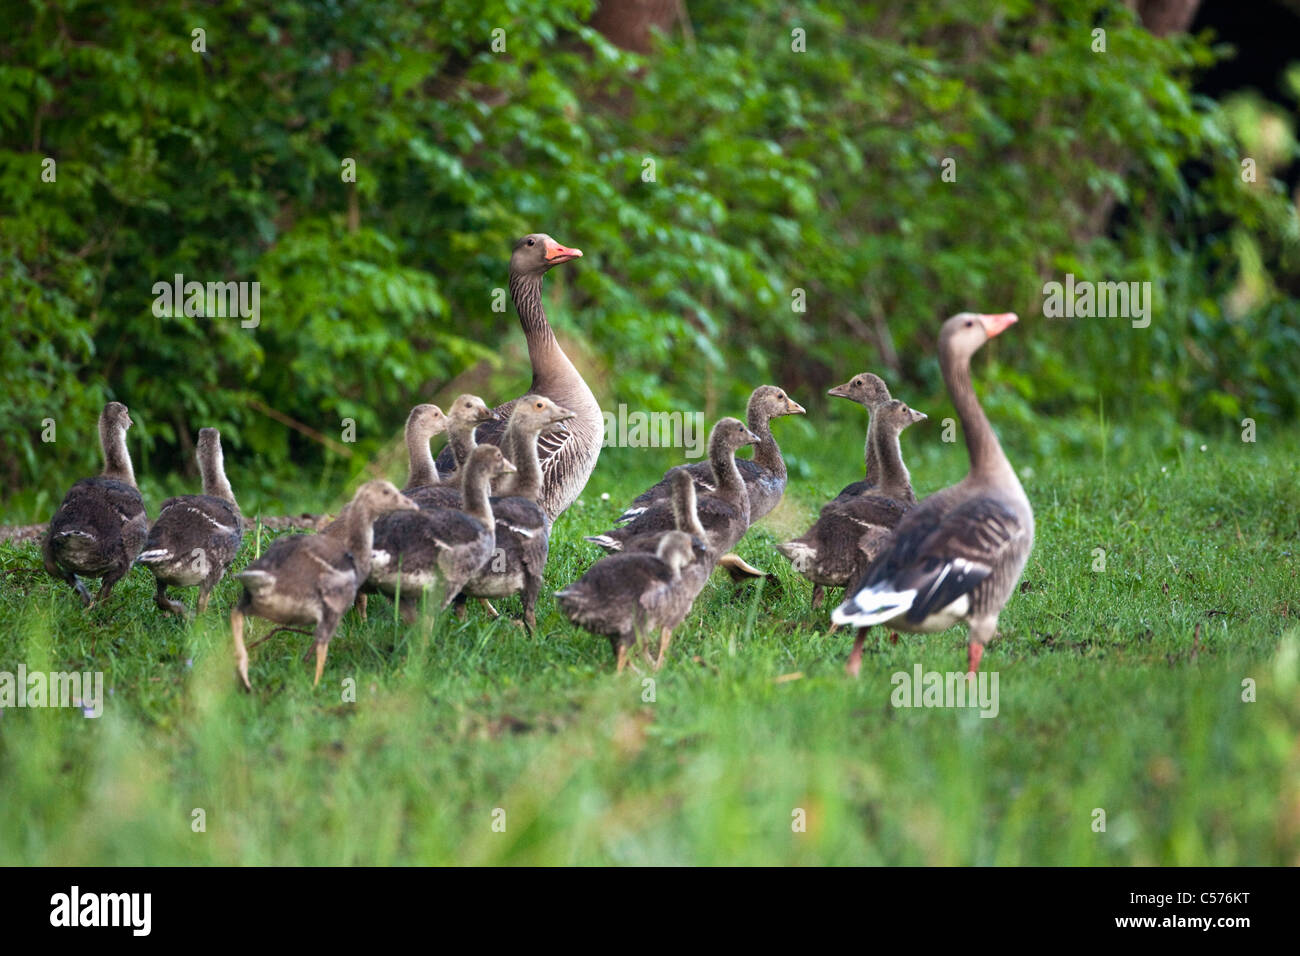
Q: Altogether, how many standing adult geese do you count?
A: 2